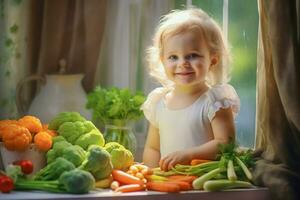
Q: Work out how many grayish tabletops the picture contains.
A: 1